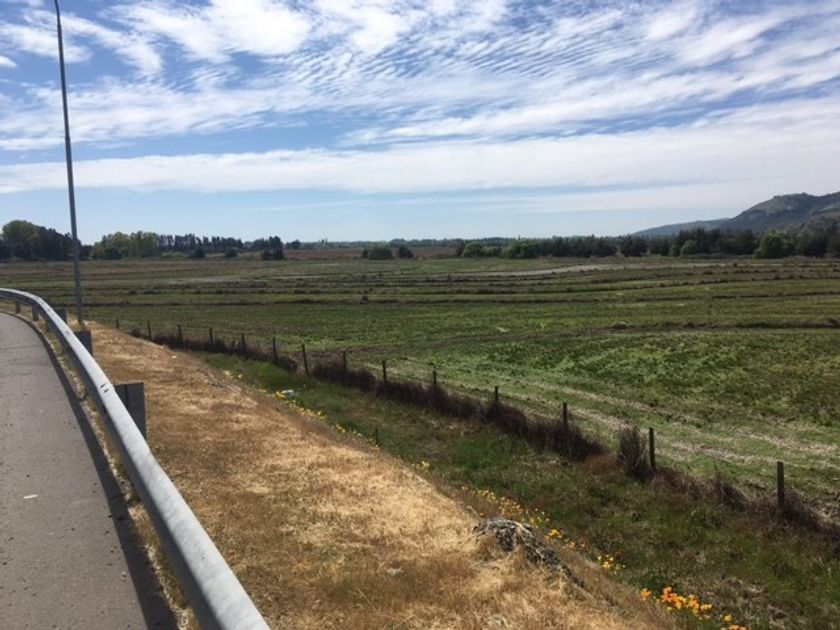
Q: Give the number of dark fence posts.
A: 14